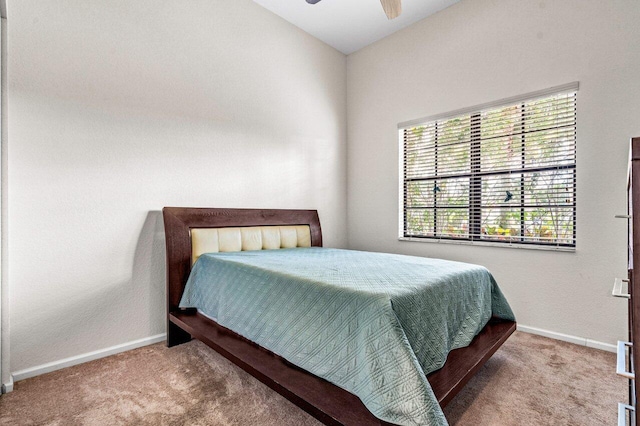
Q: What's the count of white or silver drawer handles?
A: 4